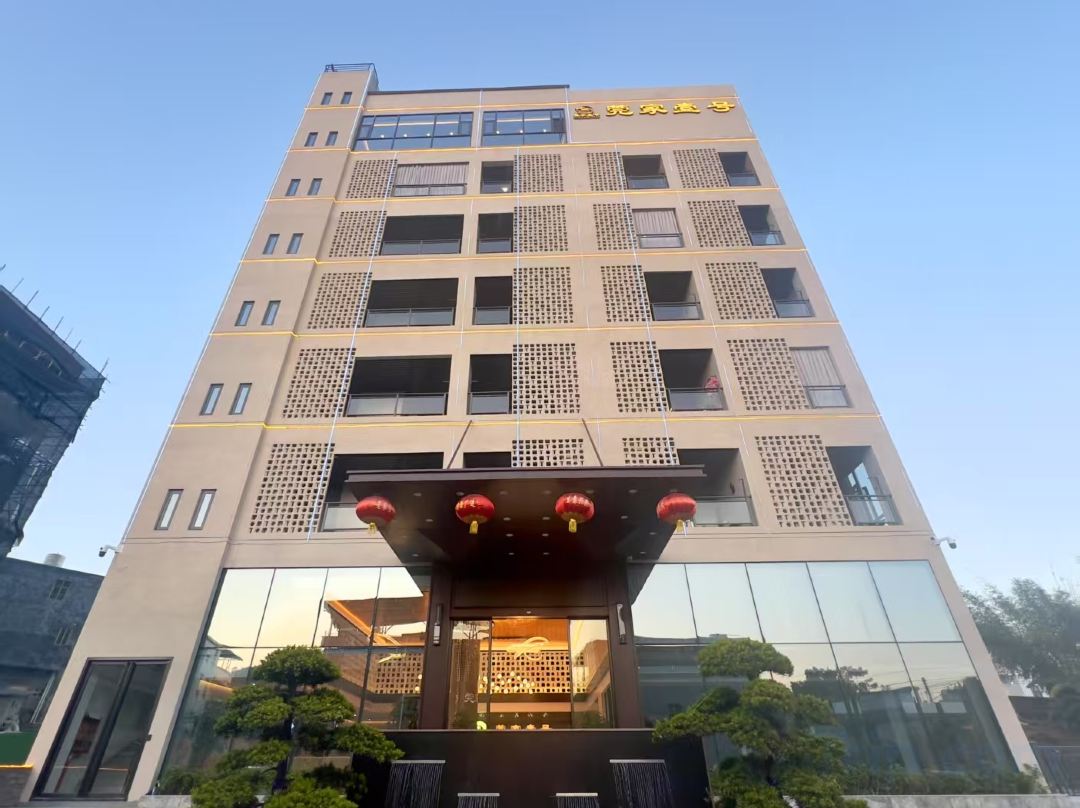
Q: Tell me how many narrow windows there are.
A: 14